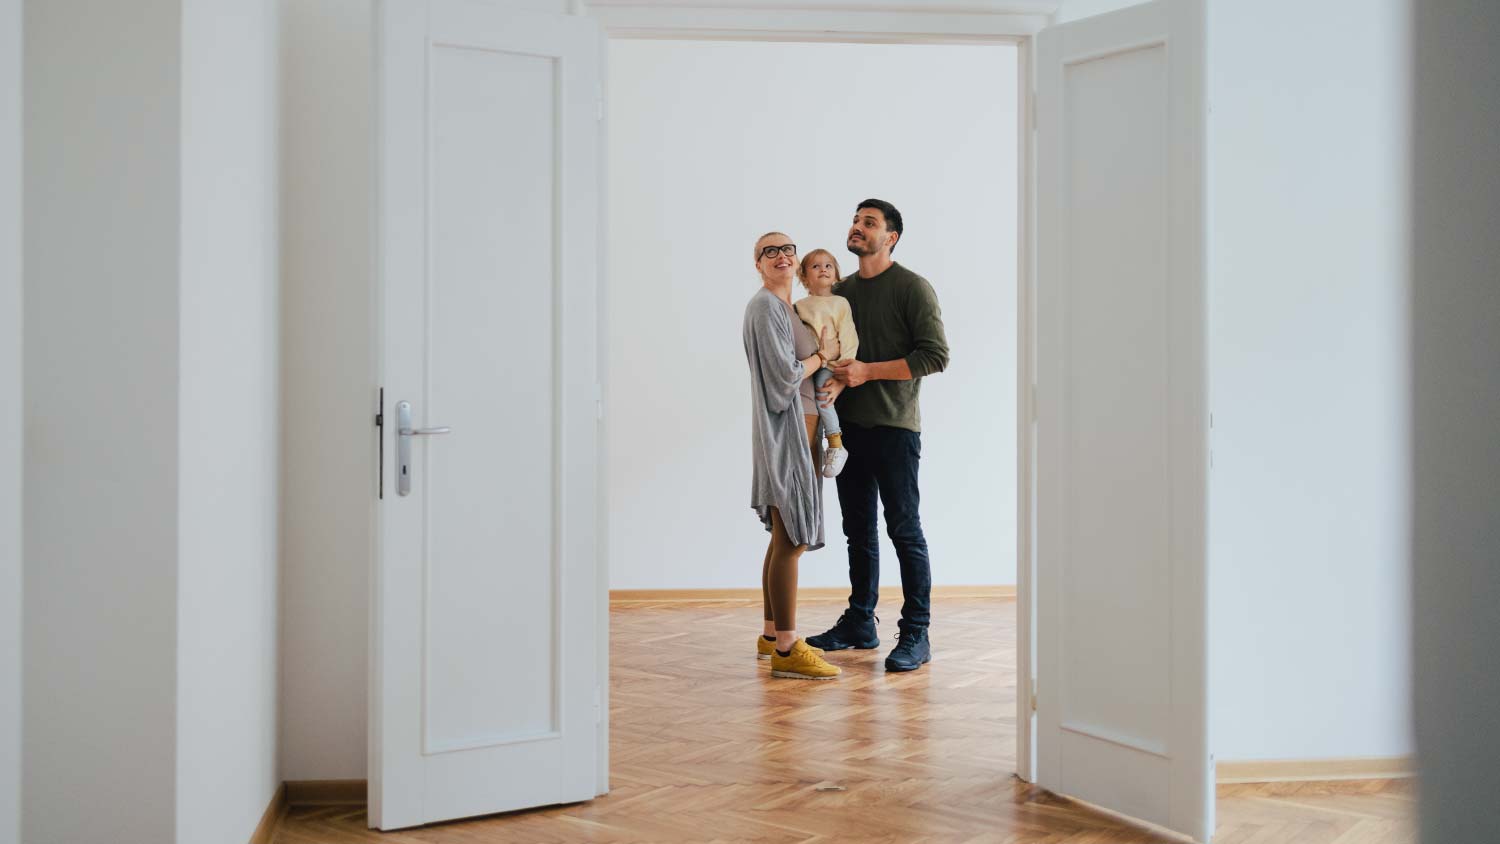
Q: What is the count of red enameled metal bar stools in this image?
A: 0